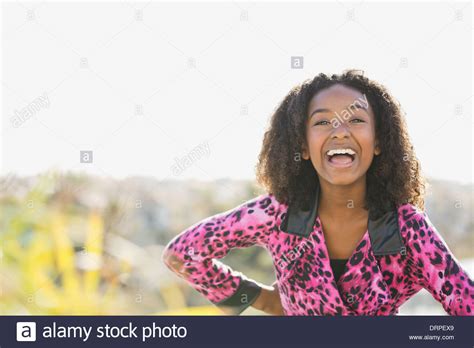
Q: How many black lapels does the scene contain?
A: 2